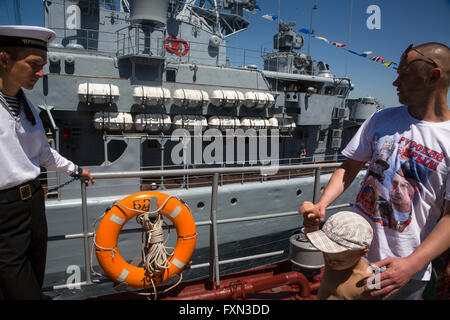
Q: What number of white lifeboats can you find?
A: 11